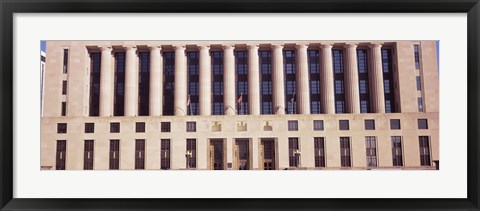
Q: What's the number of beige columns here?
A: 12